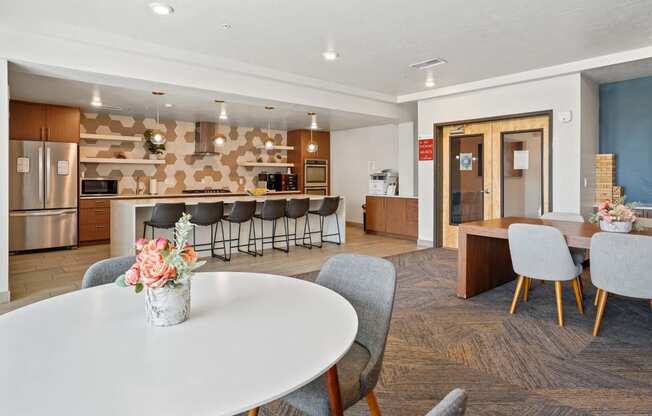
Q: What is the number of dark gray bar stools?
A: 6